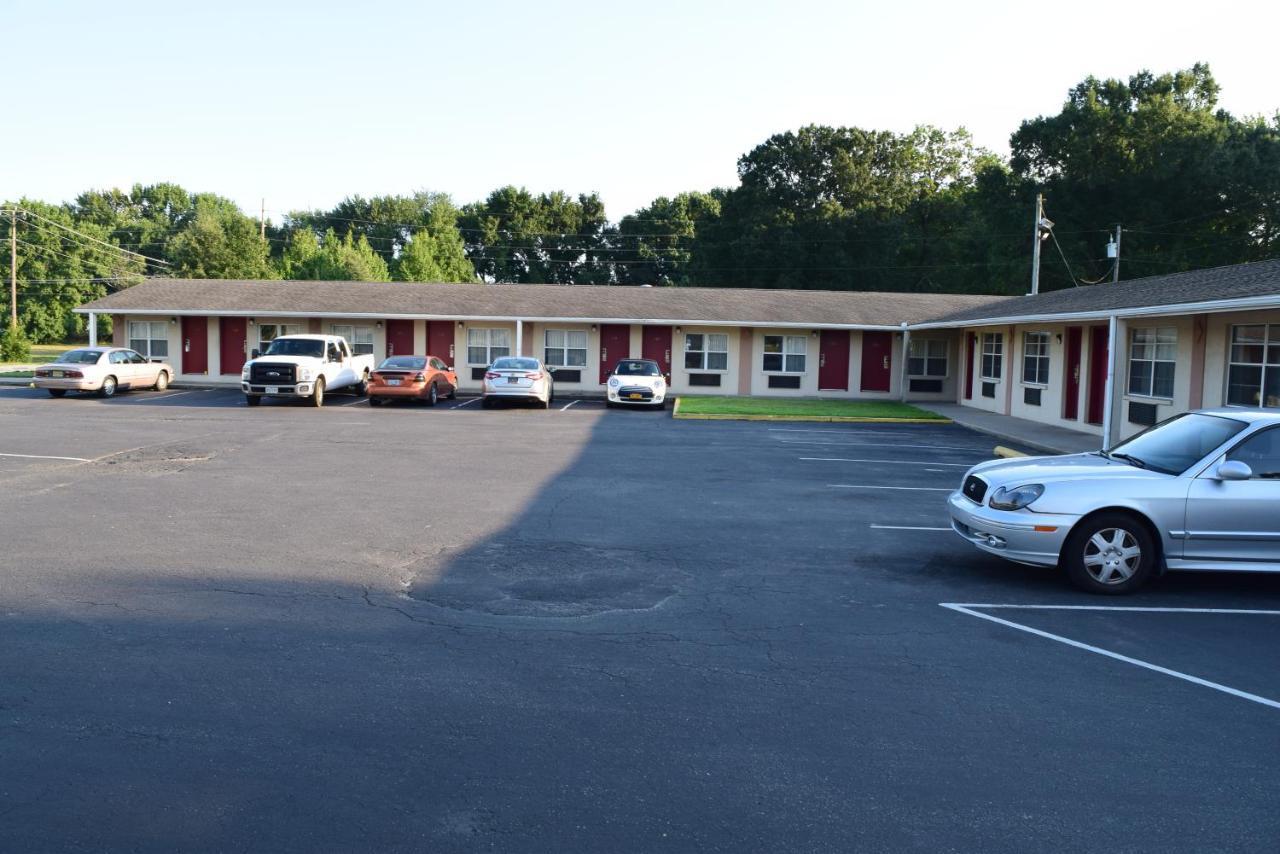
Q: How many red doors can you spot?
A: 11